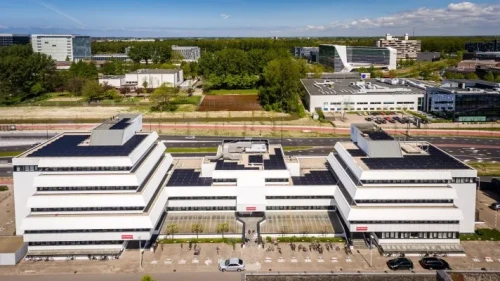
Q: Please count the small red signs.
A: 3